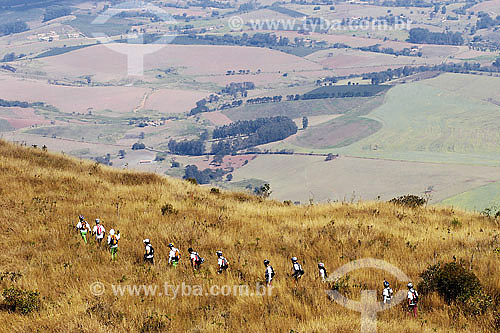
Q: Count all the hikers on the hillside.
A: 12